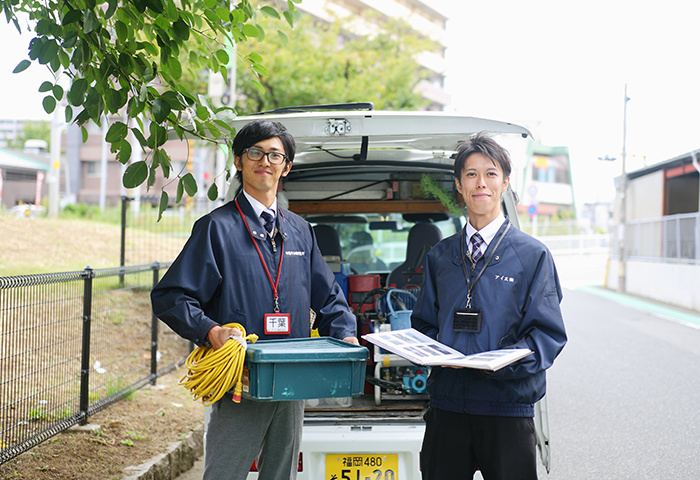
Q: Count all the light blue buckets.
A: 1